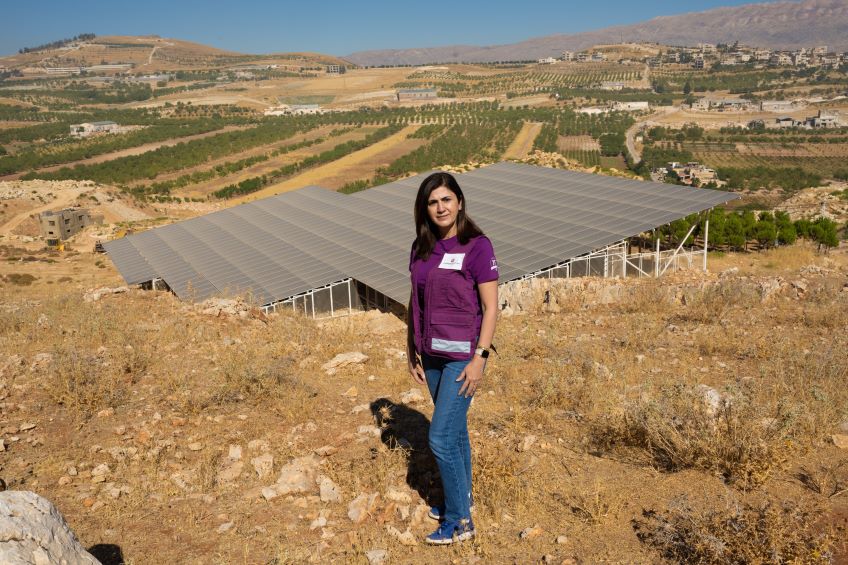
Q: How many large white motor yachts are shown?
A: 0